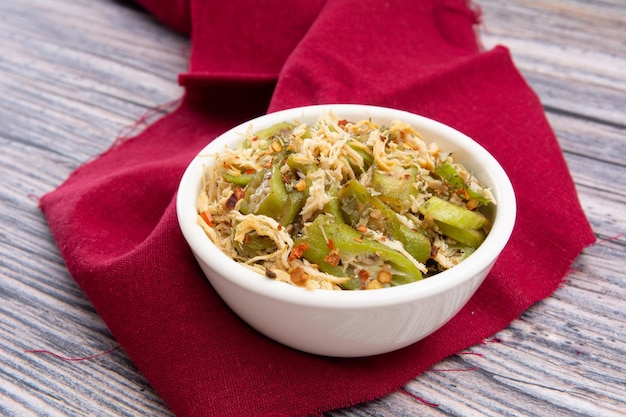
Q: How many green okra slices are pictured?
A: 0